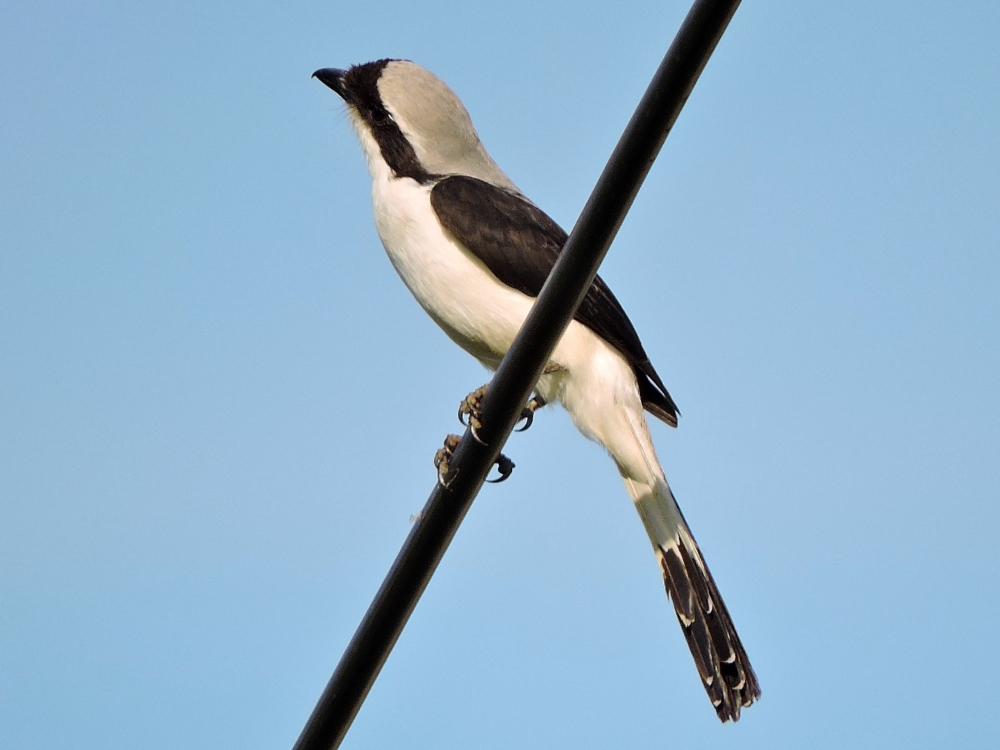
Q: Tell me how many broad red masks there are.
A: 0